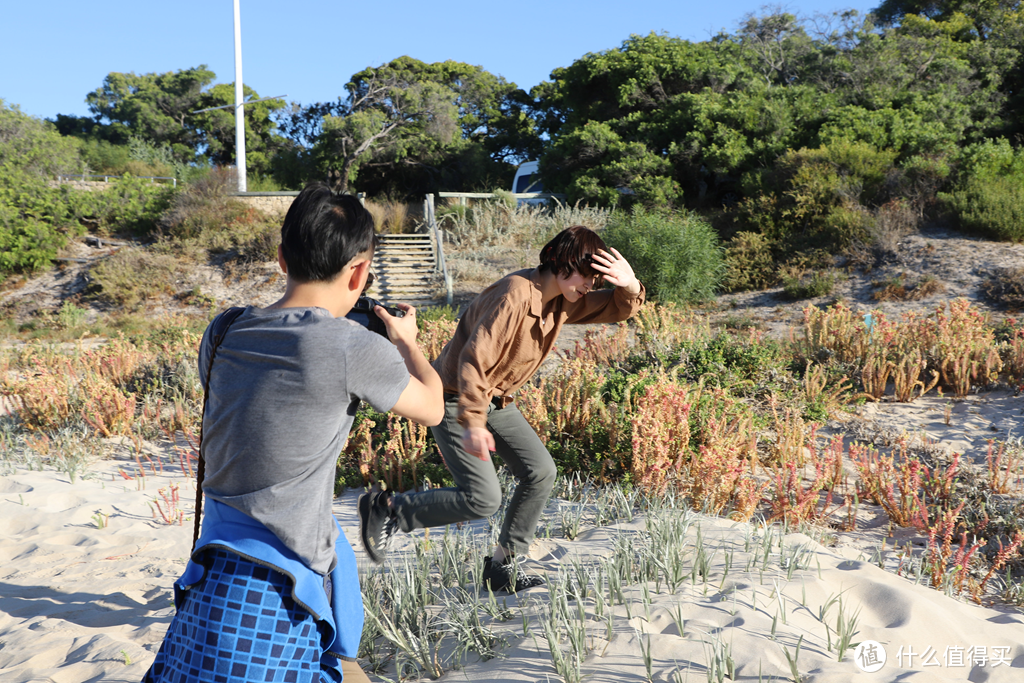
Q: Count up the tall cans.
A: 0